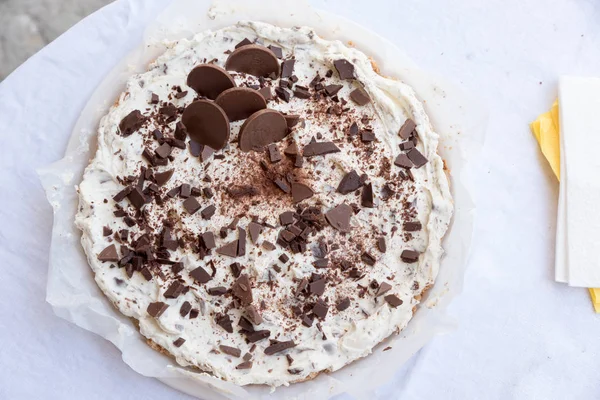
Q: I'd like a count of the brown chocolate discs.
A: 5